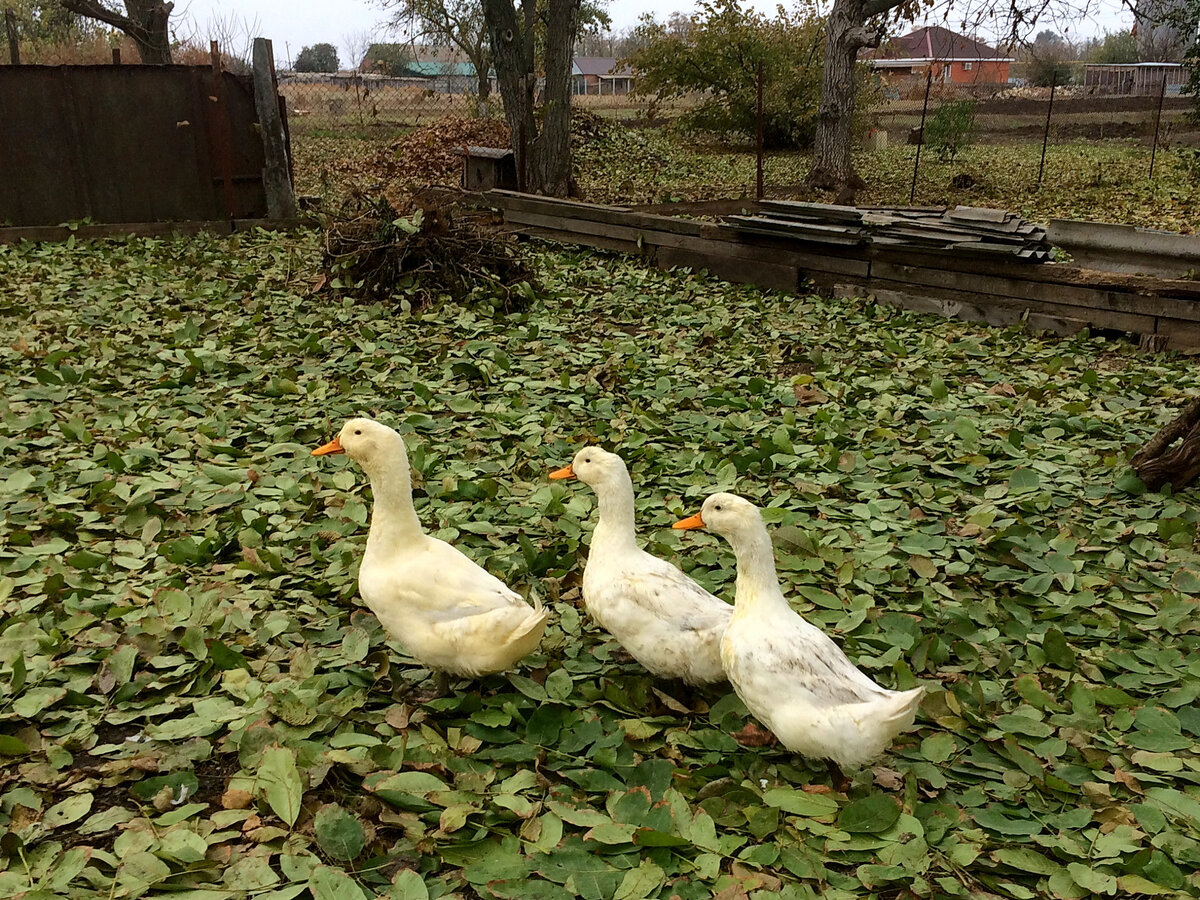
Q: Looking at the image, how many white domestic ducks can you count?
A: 3